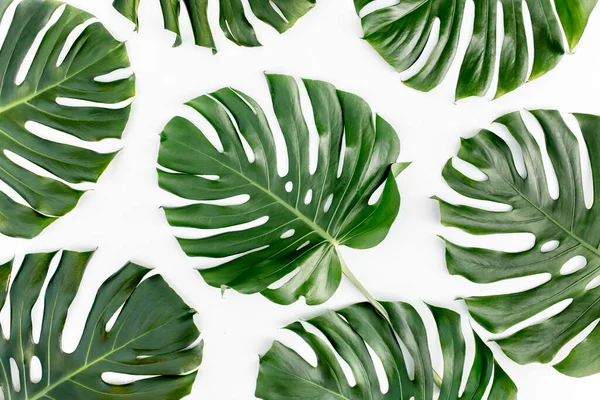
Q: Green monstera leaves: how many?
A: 7